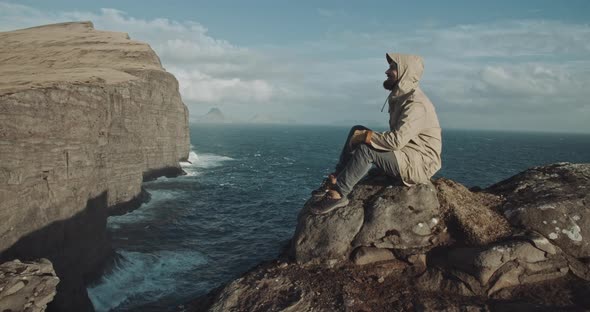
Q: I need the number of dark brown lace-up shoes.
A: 2